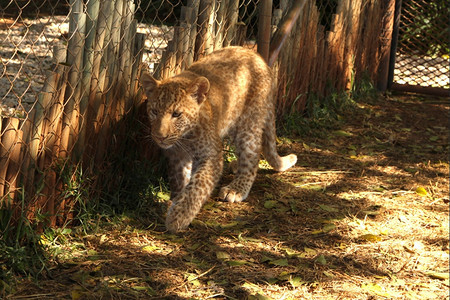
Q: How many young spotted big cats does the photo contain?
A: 1